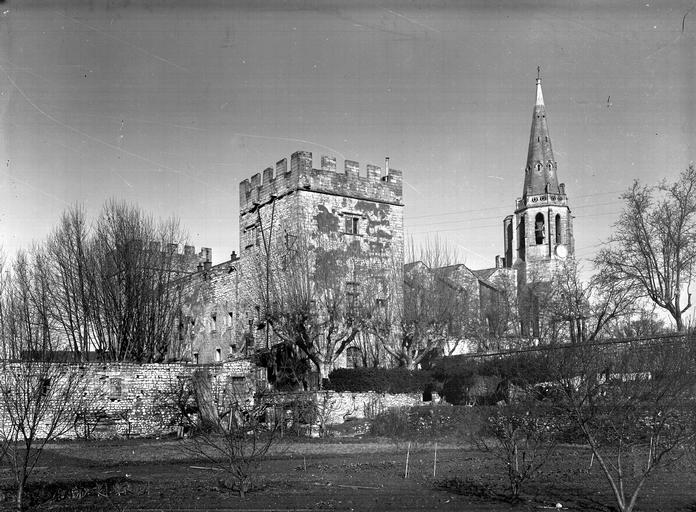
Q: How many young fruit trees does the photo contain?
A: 4